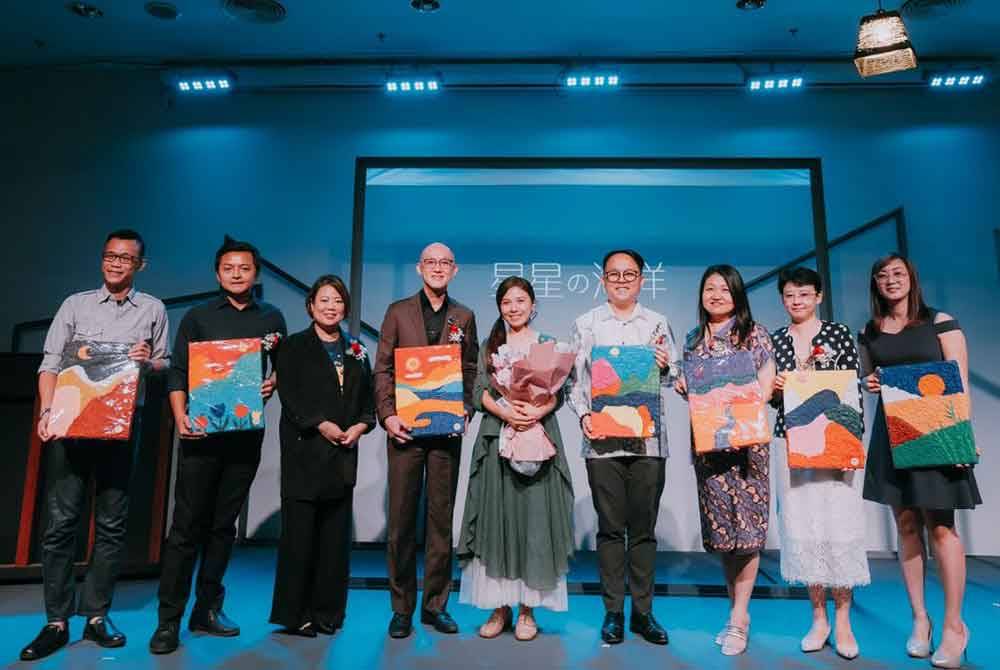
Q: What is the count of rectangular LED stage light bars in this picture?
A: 5